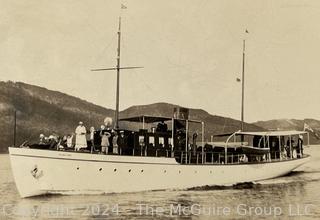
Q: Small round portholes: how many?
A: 10